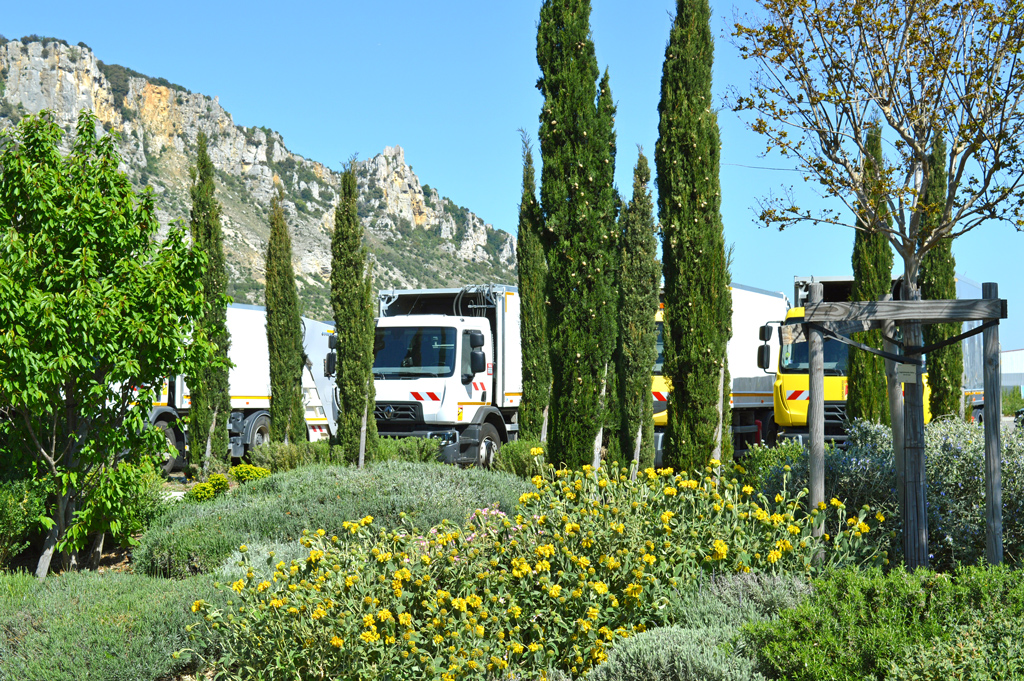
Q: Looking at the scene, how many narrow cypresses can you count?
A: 9